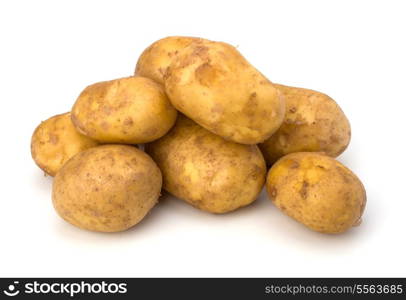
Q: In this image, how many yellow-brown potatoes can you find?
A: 8